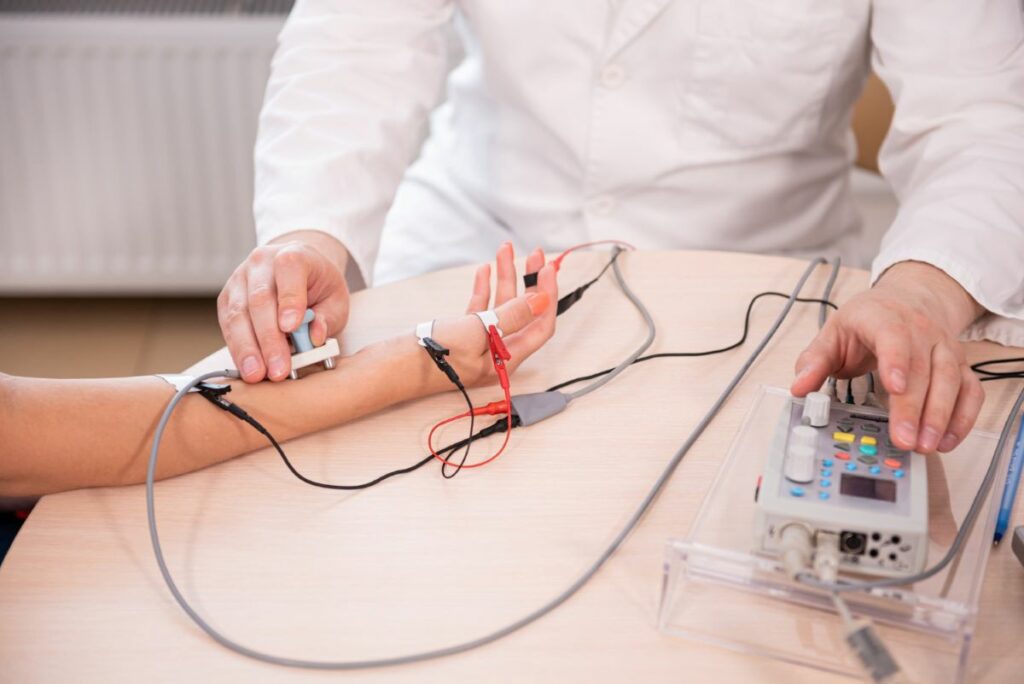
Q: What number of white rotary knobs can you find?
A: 3